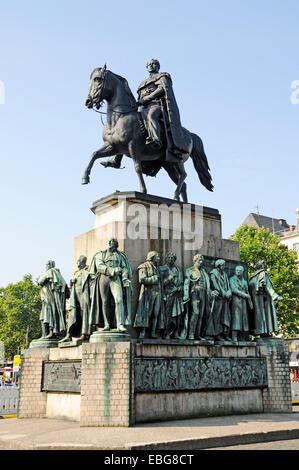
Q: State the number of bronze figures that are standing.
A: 9